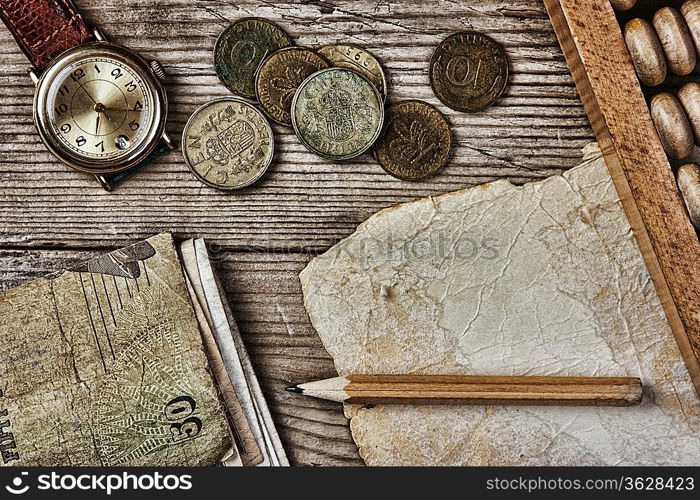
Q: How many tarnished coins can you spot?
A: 7